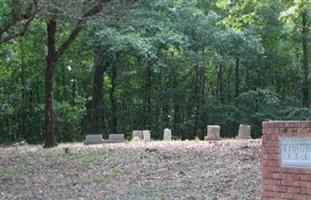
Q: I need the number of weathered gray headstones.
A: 7